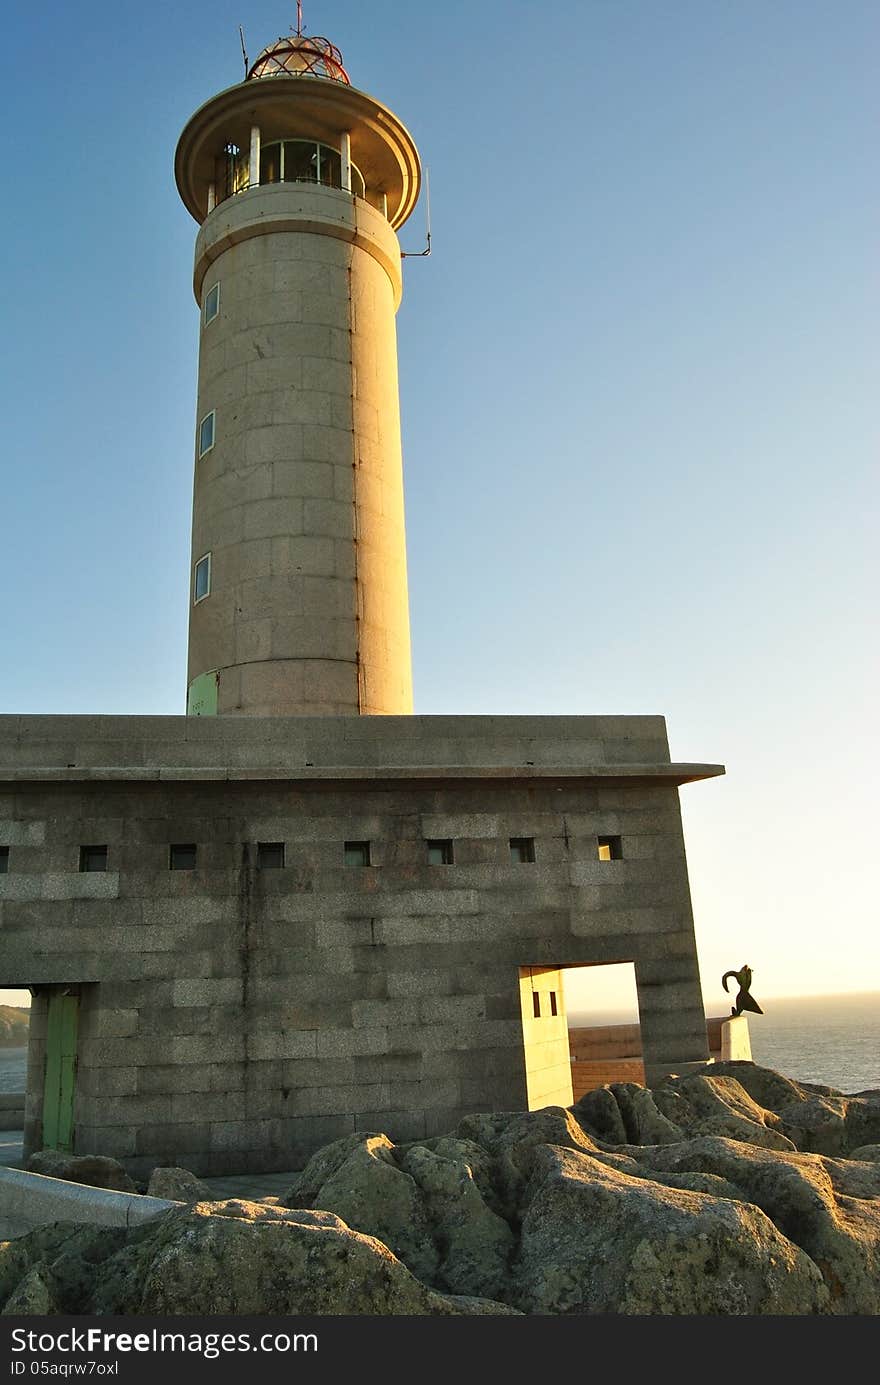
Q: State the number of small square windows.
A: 8